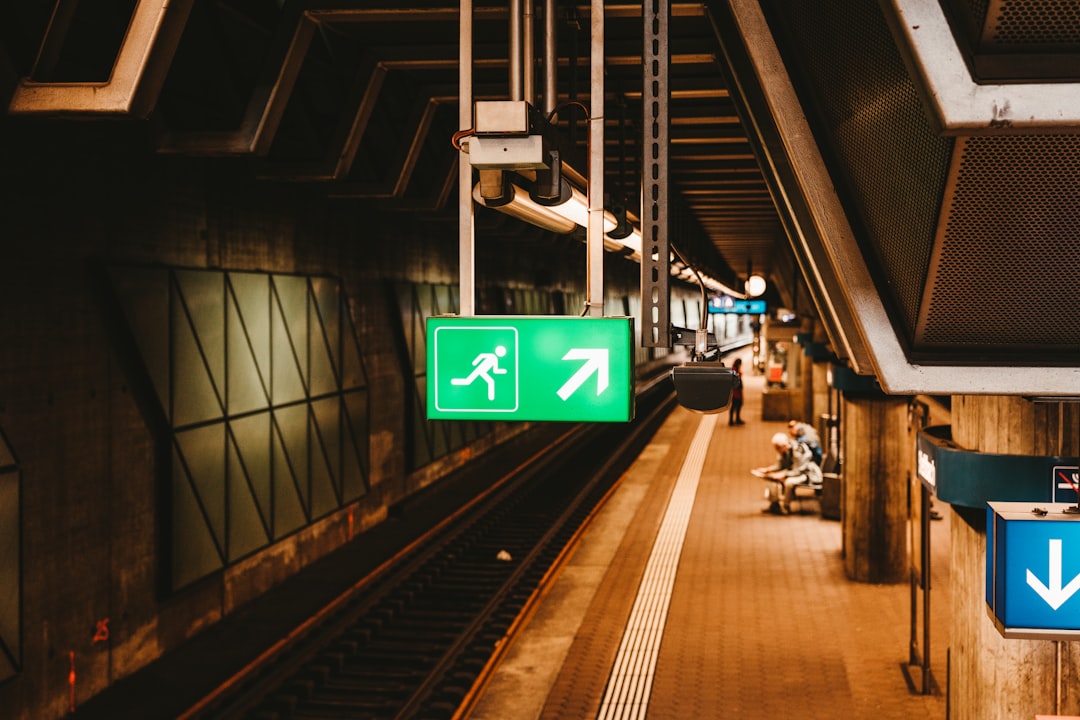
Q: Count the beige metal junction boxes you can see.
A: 2